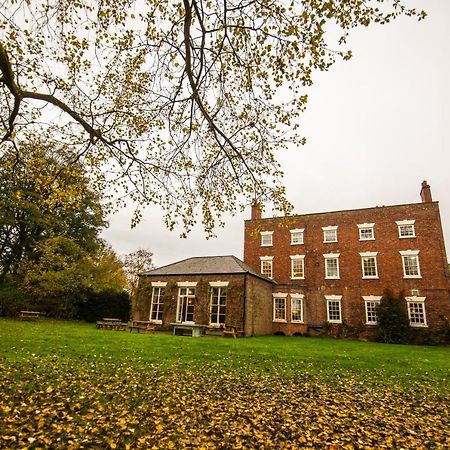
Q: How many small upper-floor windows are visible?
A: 5